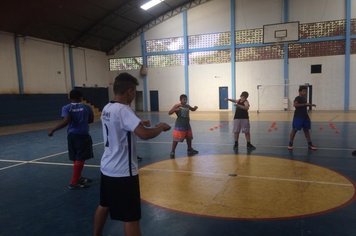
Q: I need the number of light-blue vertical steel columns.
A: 7